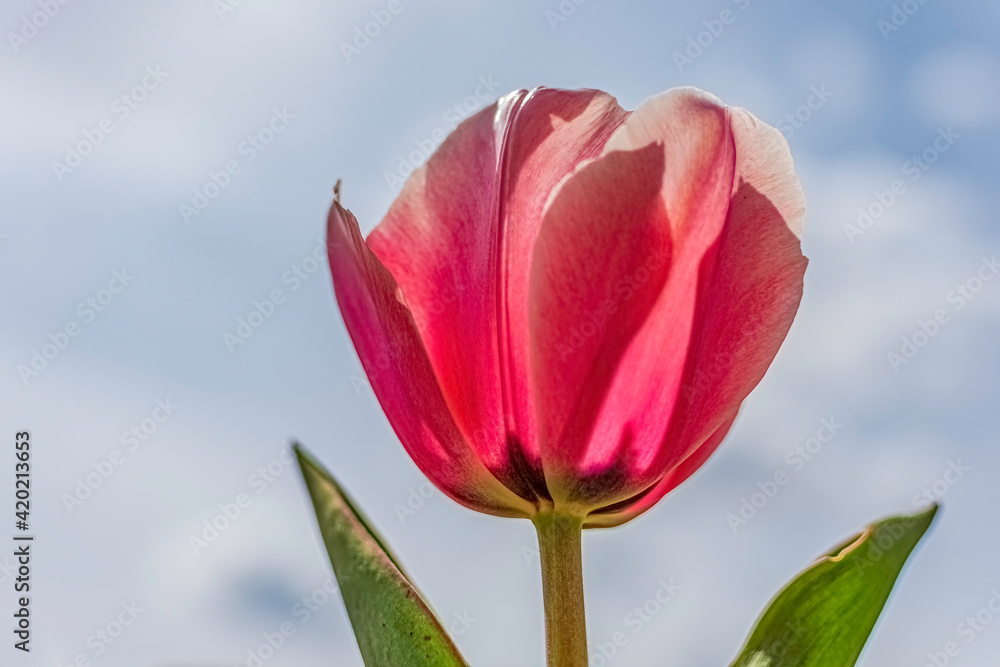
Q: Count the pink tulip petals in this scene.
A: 4